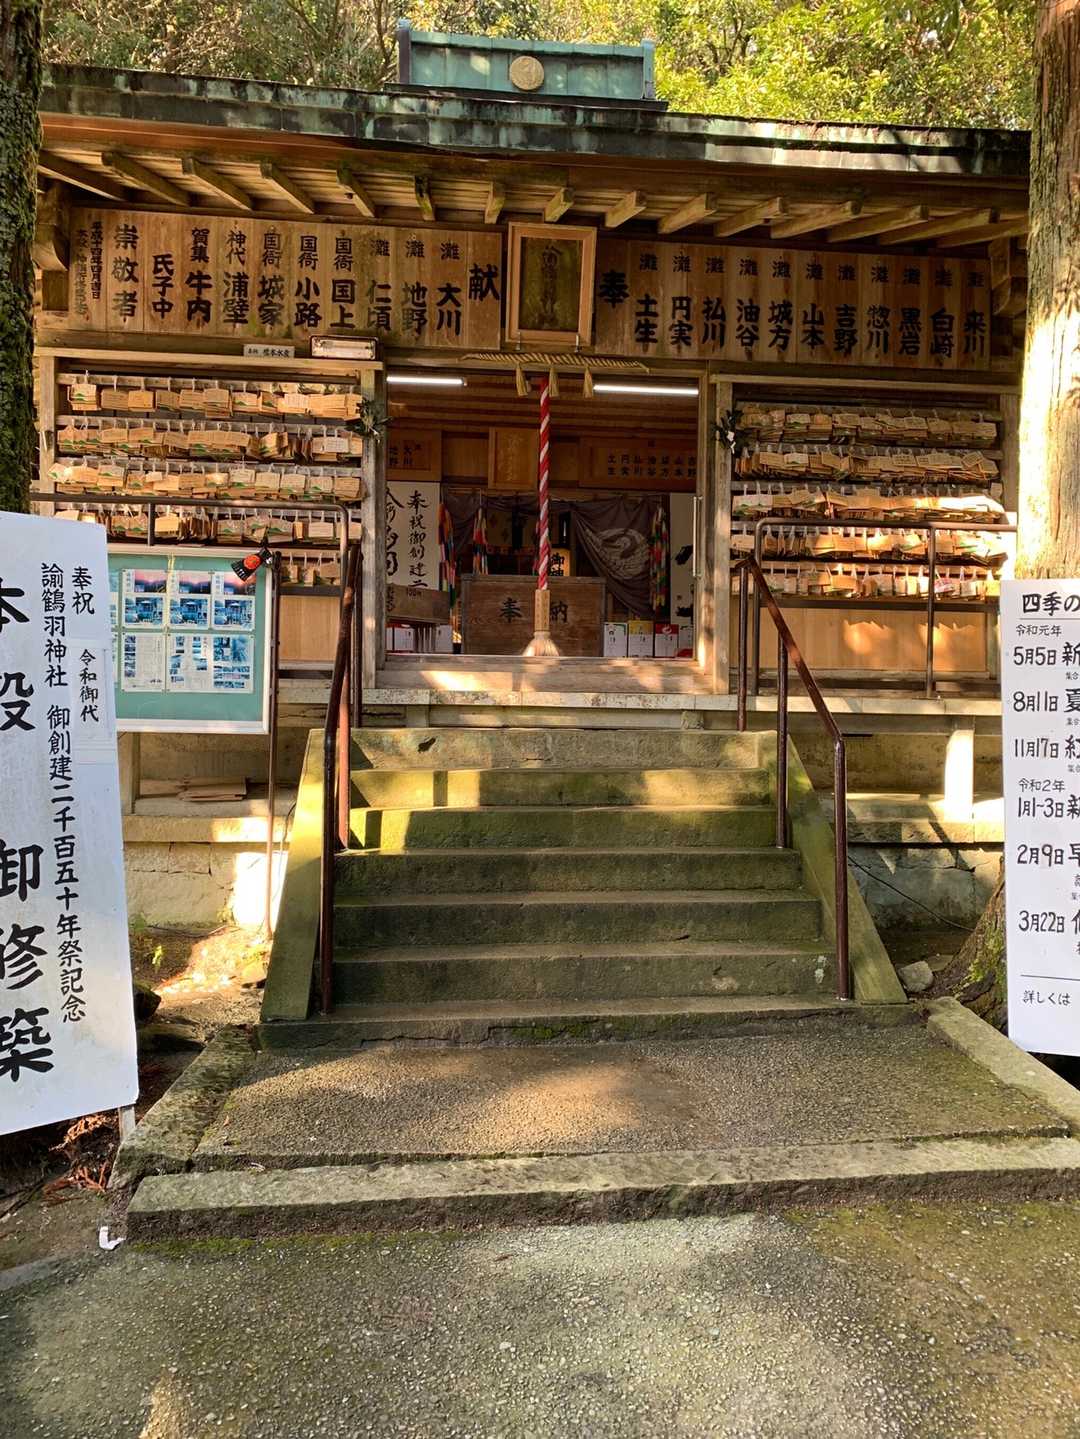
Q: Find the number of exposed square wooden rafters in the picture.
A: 15